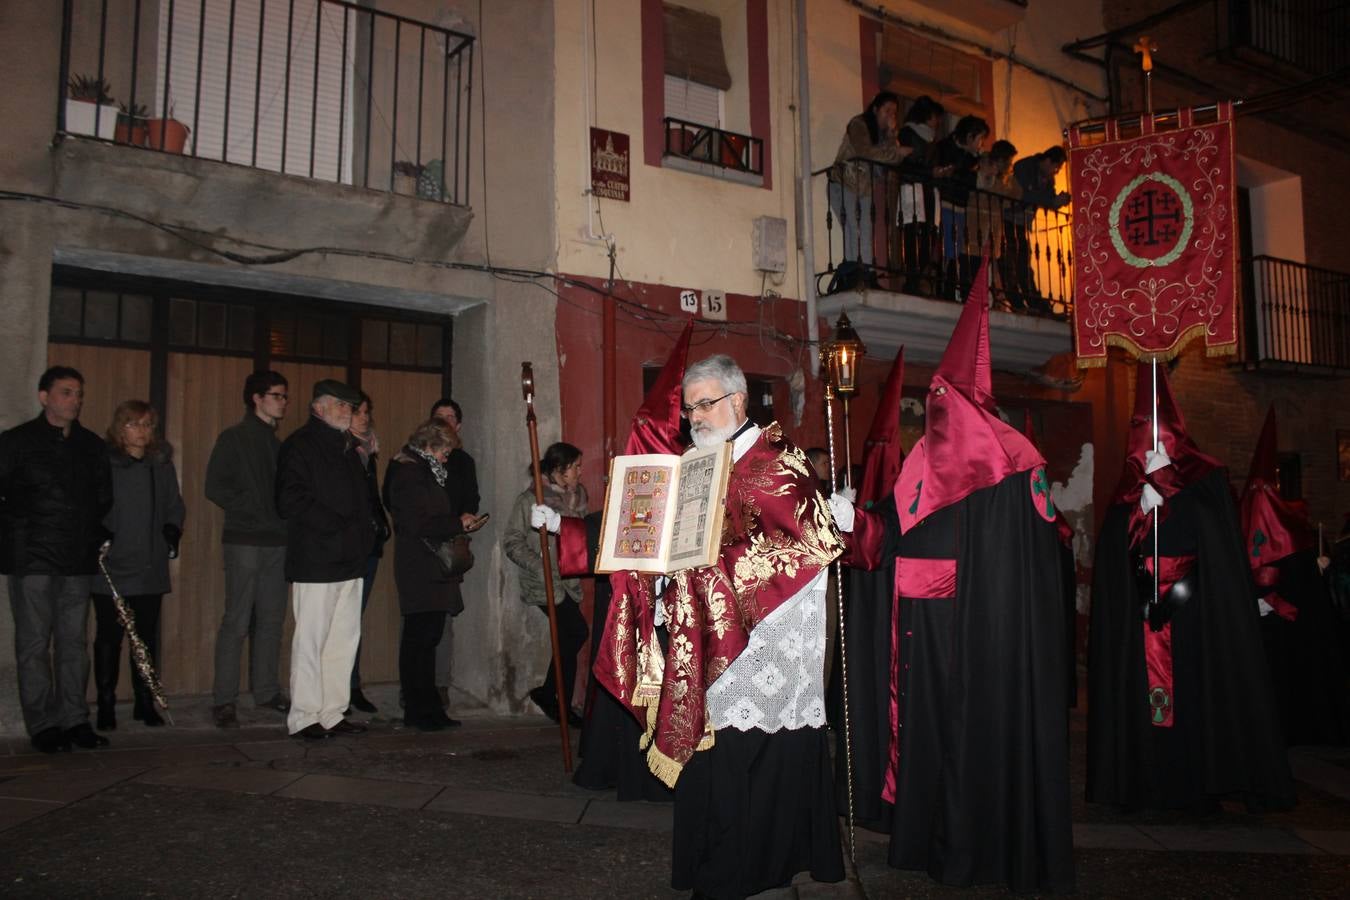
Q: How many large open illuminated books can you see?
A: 1